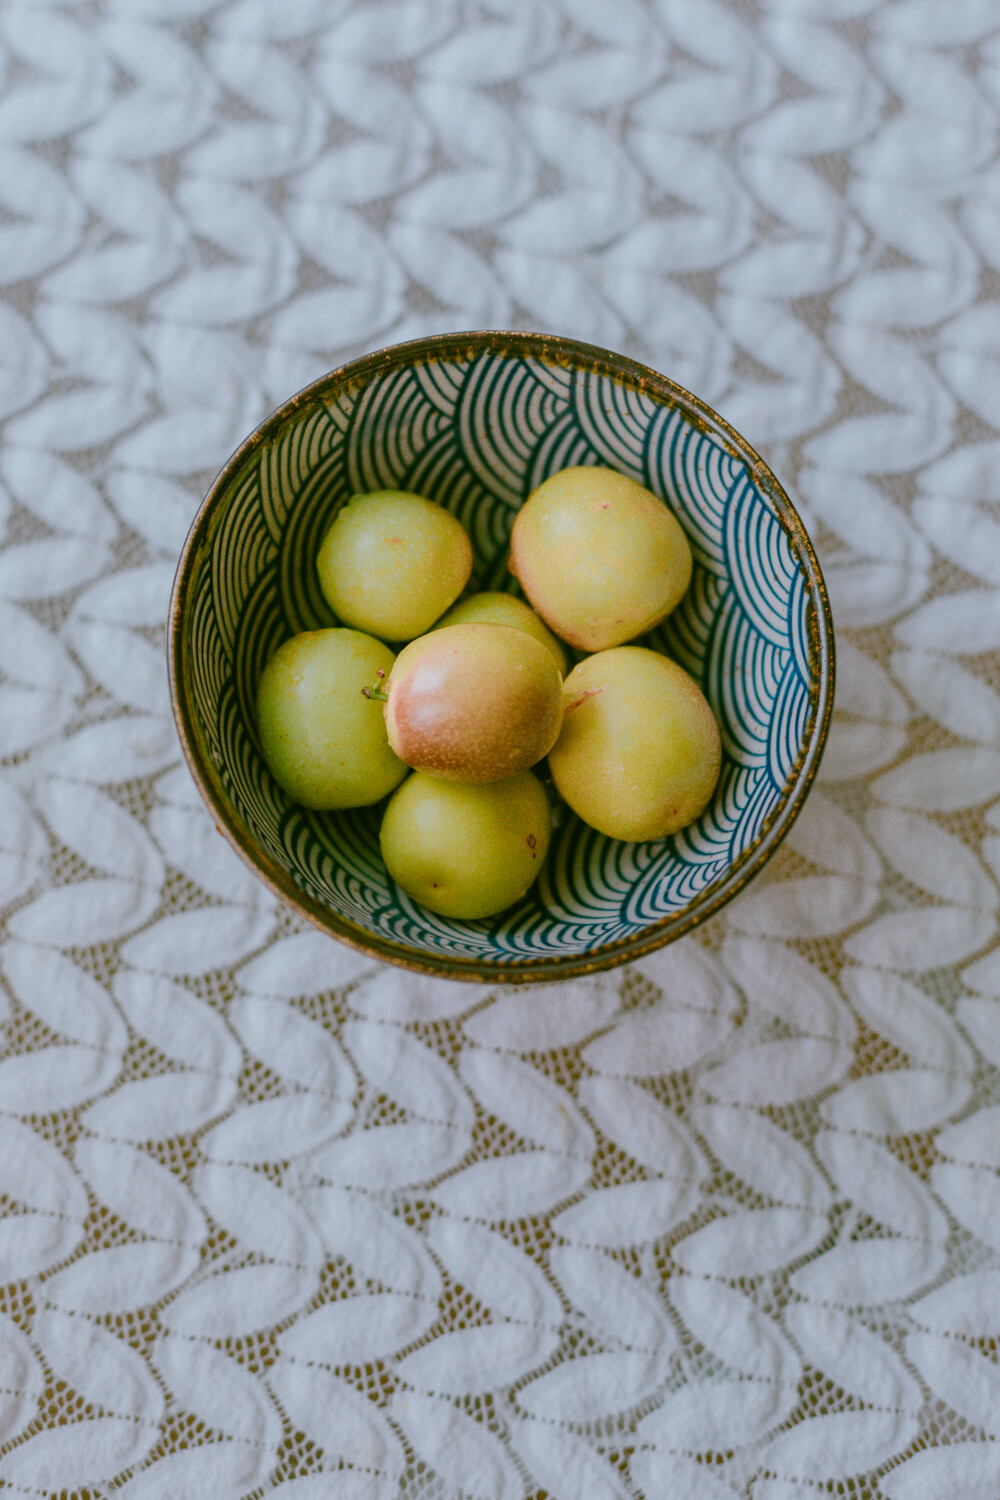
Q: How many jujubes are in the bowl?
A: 7